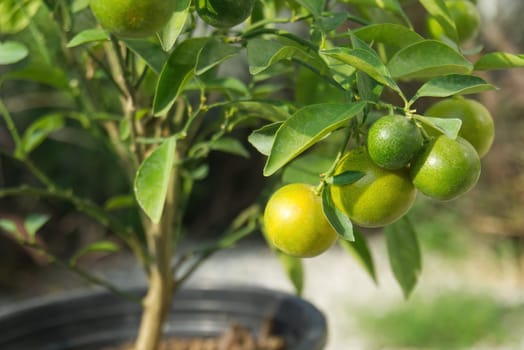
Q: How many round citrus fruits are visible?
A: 8